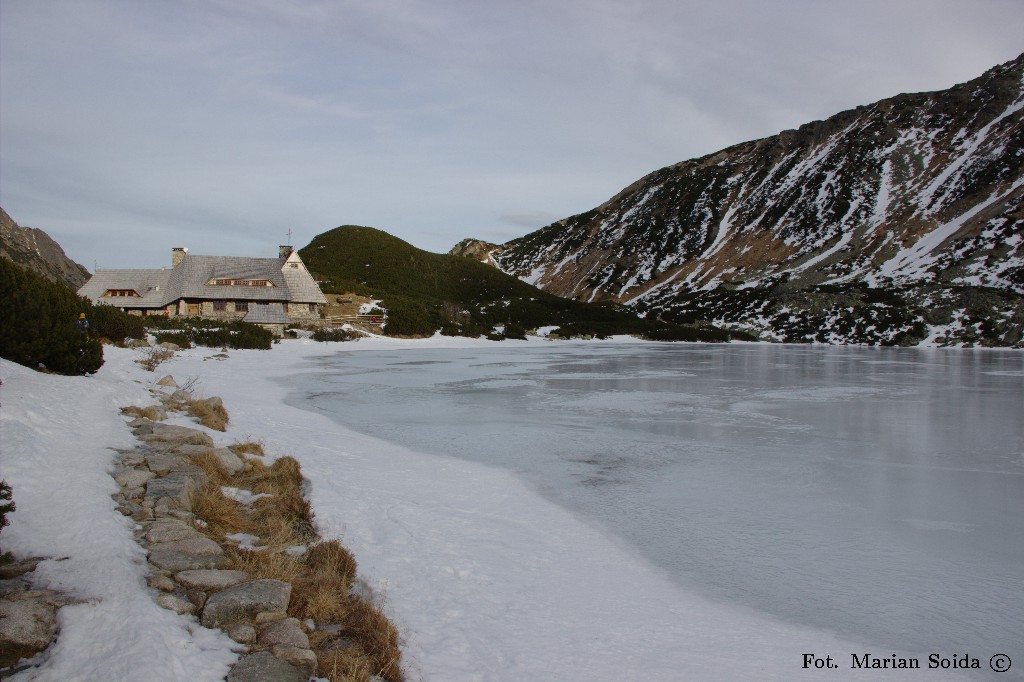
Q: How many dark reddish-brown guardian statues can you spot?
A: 0